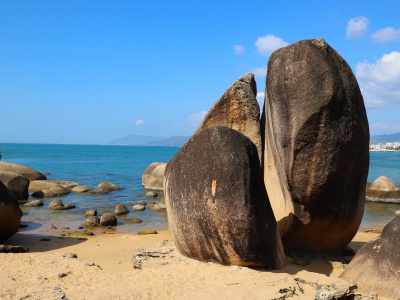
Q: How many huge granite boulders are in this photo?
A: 3